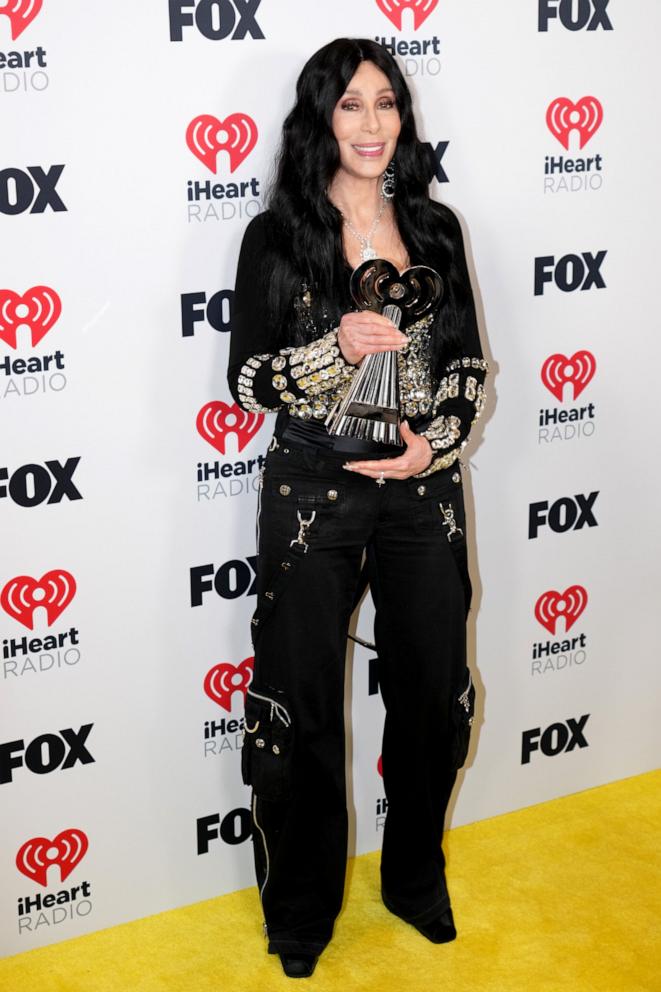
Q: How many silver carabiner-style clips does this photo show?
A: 2